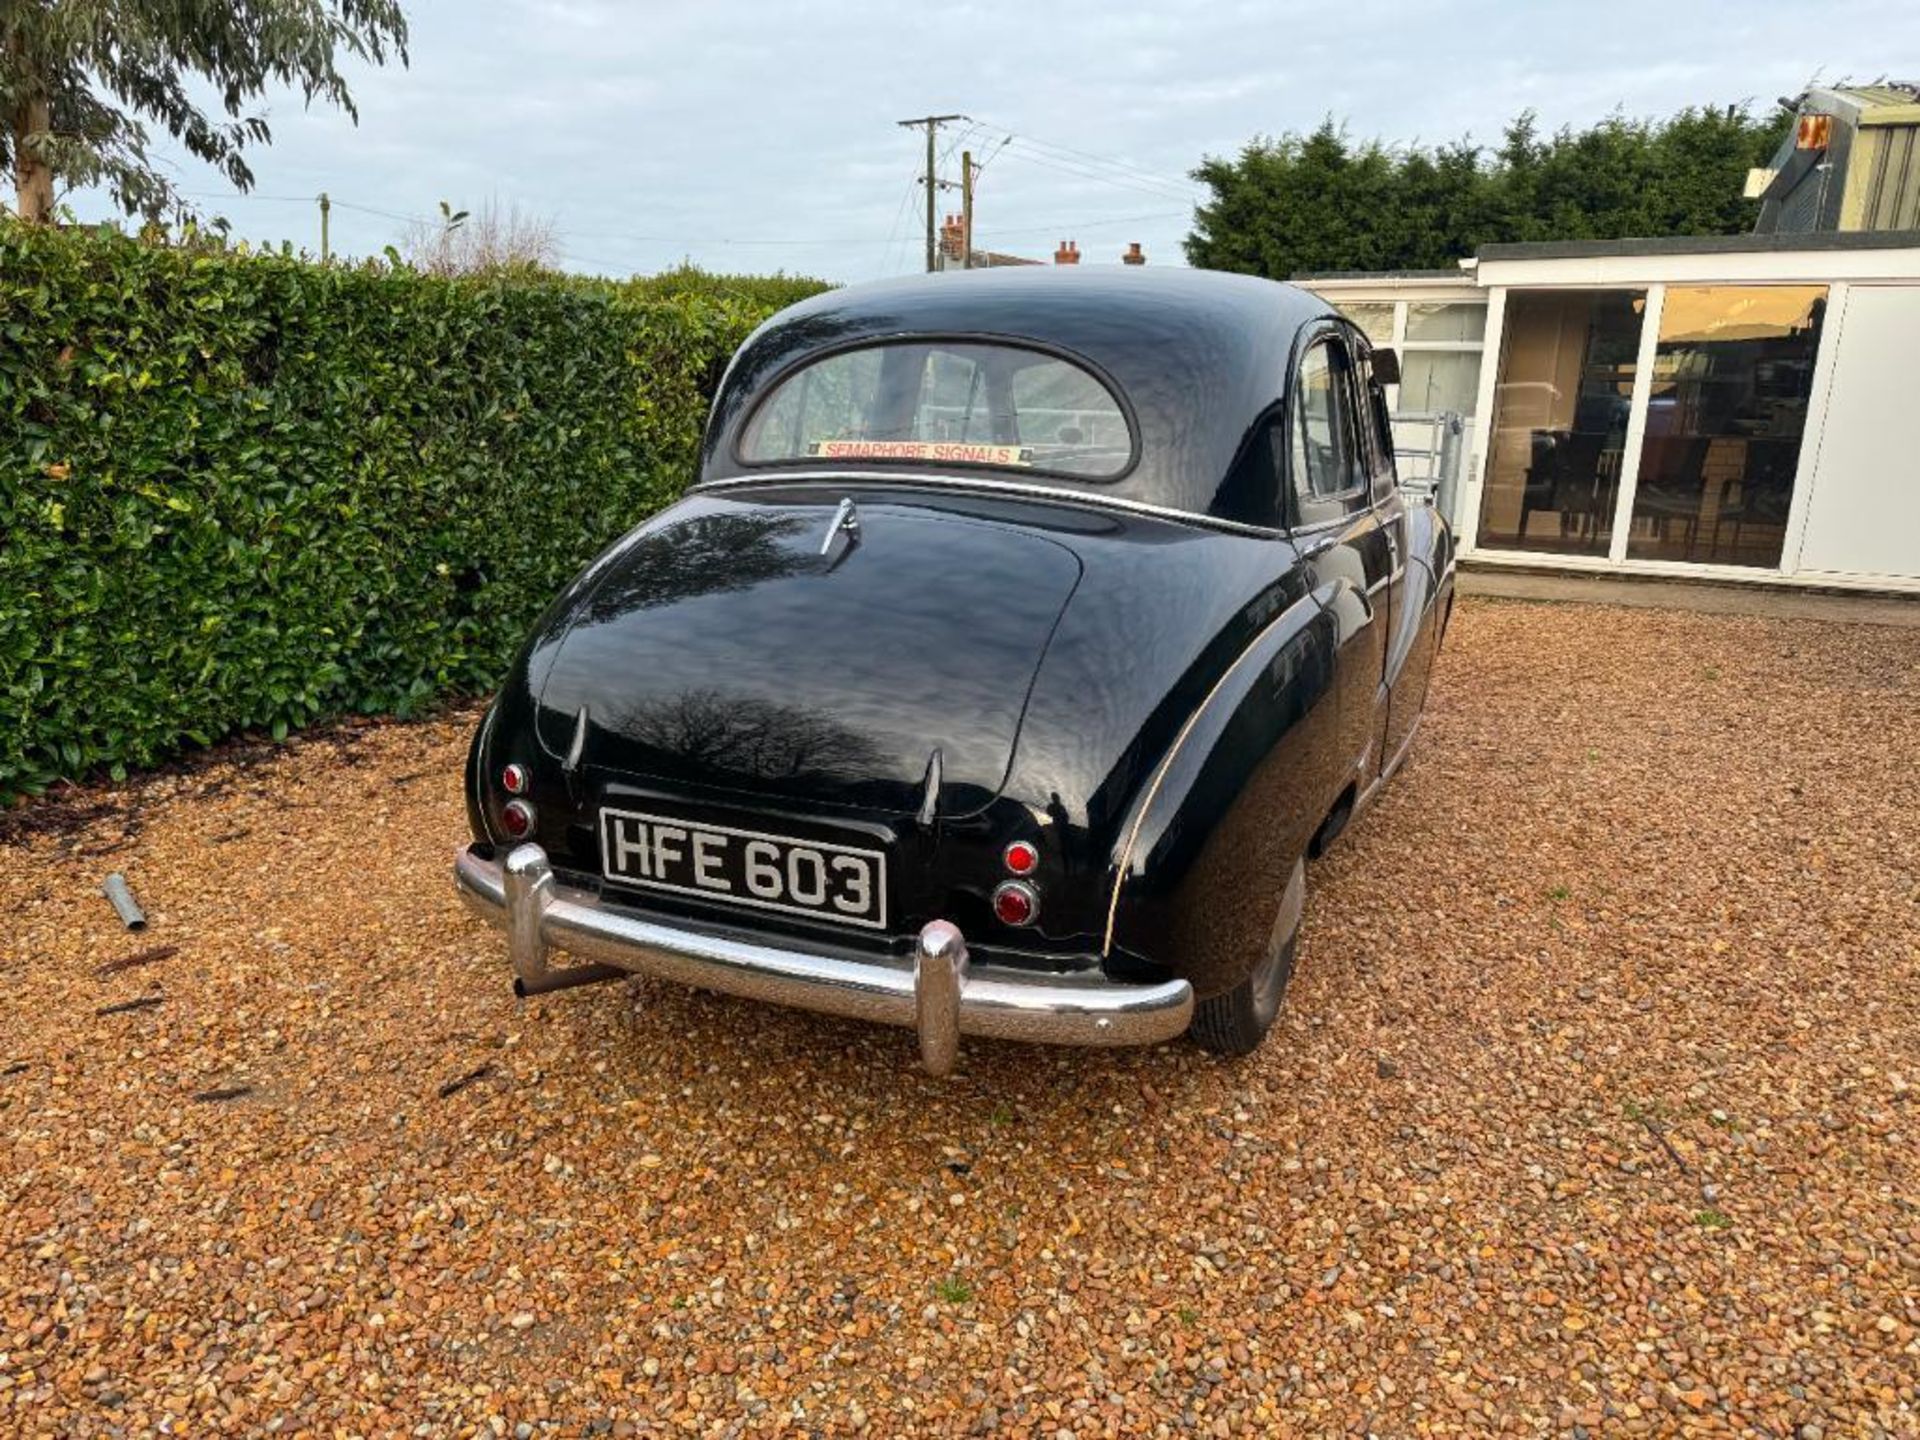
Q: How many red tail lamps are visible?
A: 4